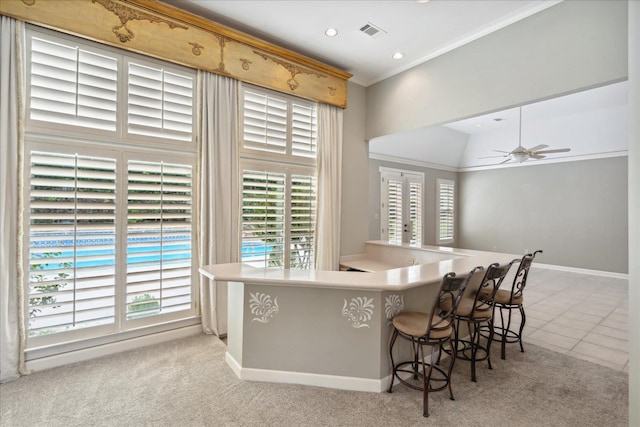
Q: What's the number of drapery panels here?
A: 3